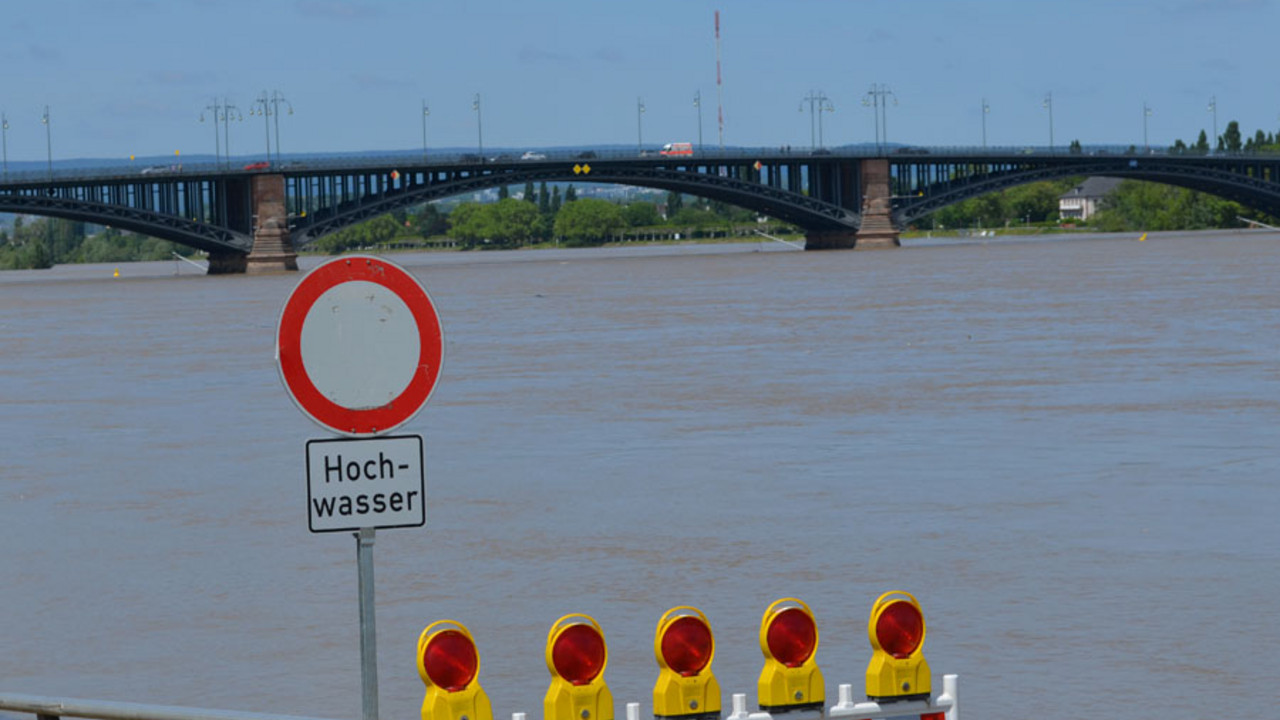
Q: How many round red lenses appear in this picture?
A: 5